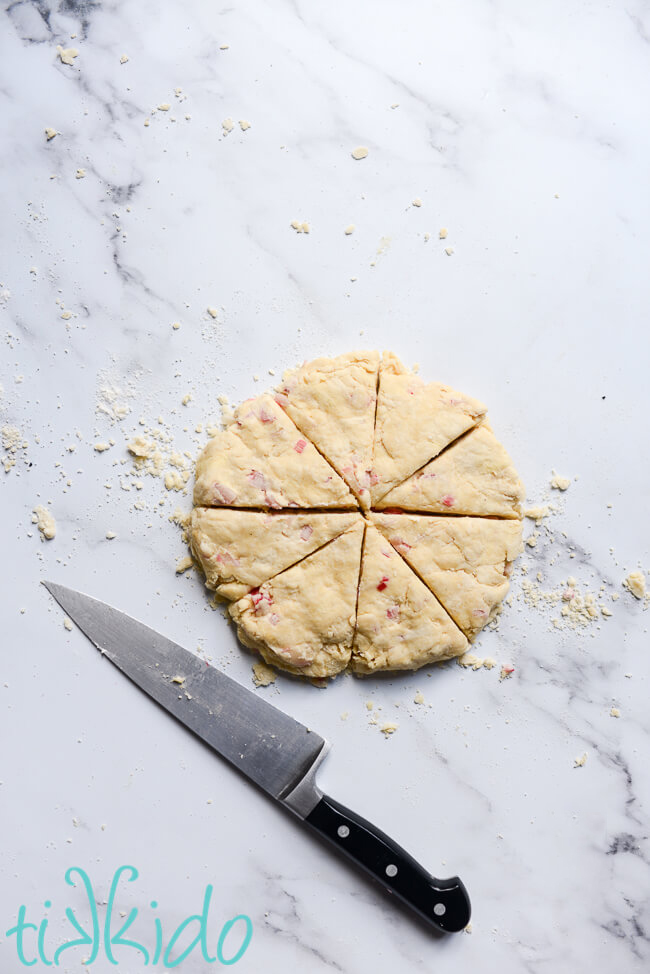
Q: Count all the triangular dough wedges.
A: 8